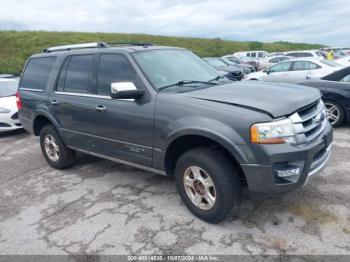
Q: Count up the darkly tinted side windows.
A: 3